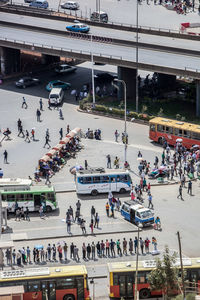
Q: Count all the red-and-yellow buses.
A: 3